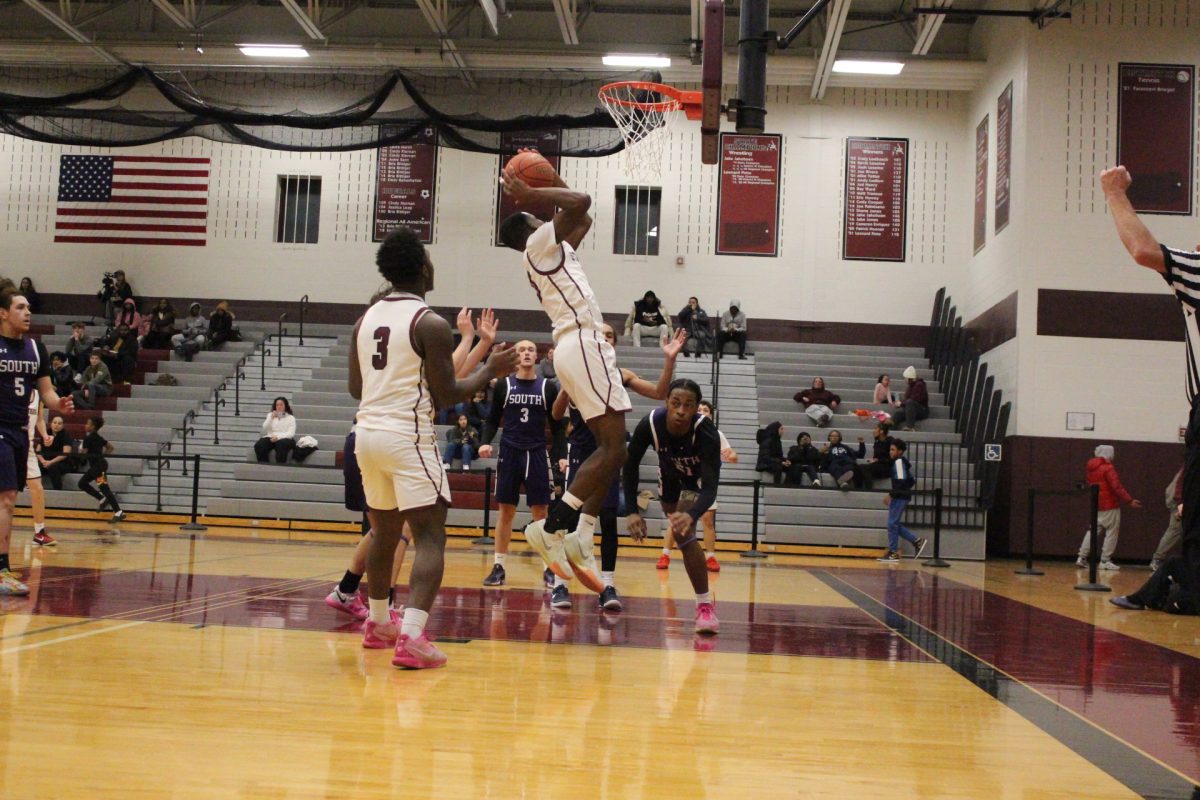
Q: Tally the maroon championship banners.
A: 7